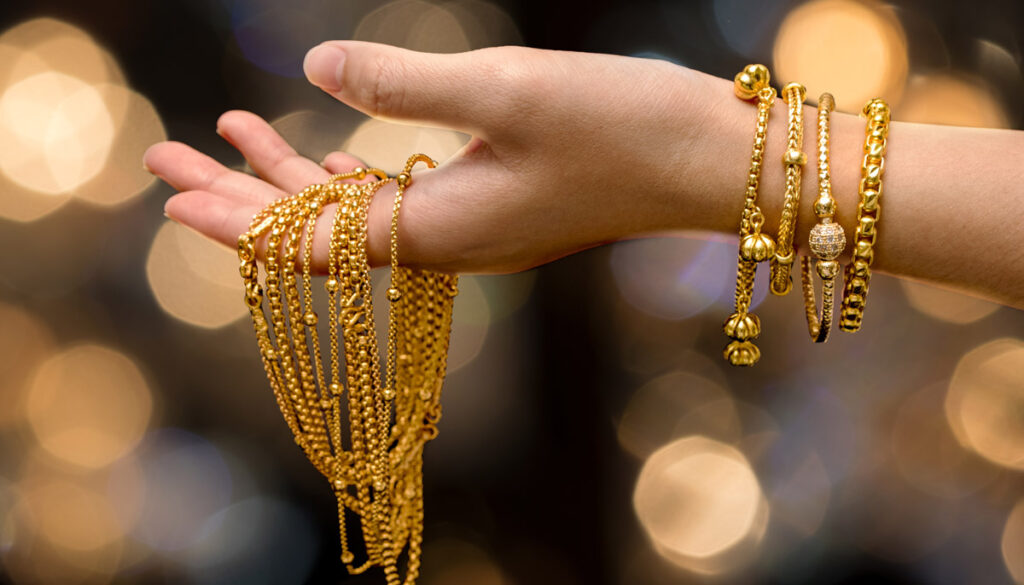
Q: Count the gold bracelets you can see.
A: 4